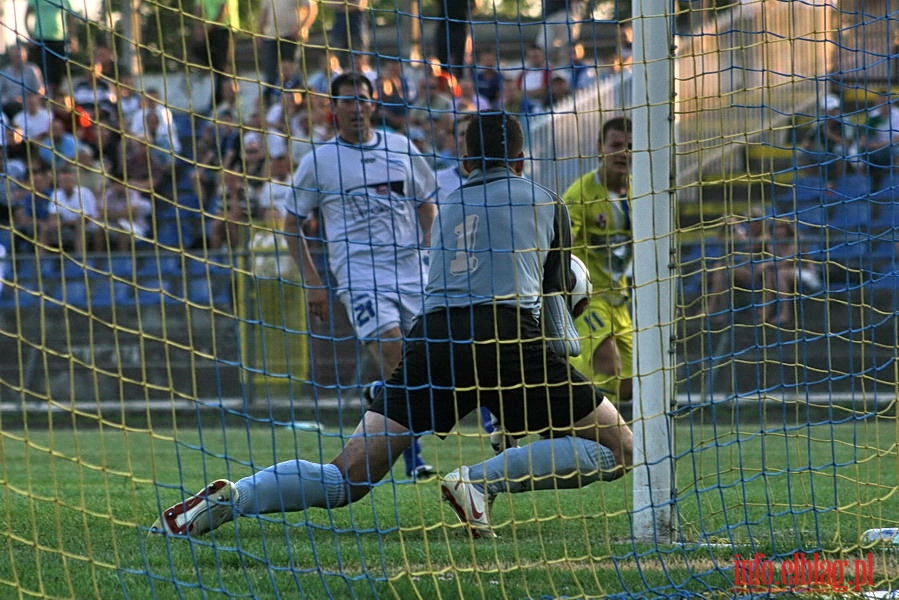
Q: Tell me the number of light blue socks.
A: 2